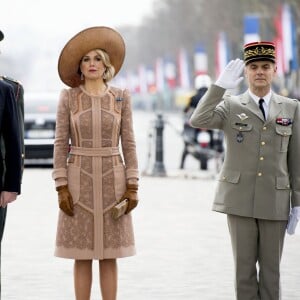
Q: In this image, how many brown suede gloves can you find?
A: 2